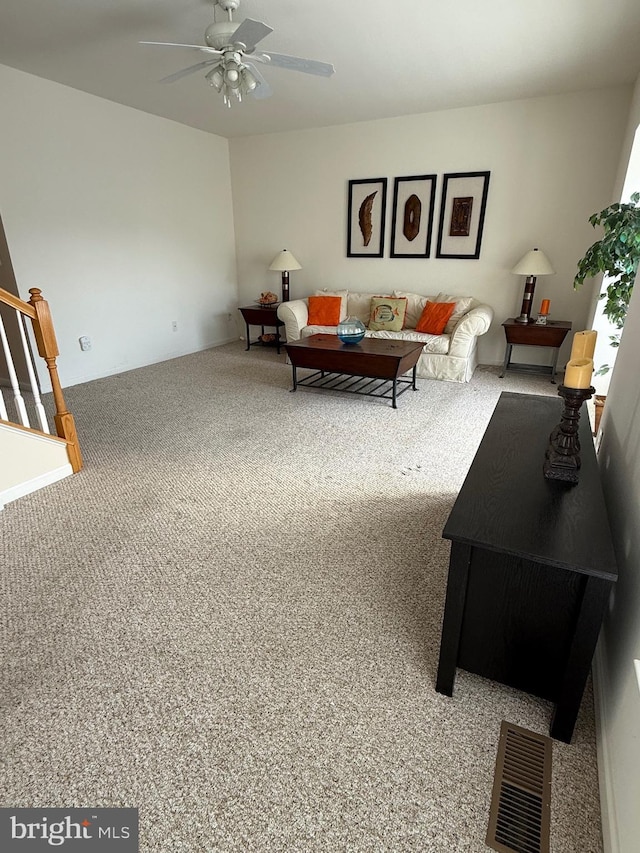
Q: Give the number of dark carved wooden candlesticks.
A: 2